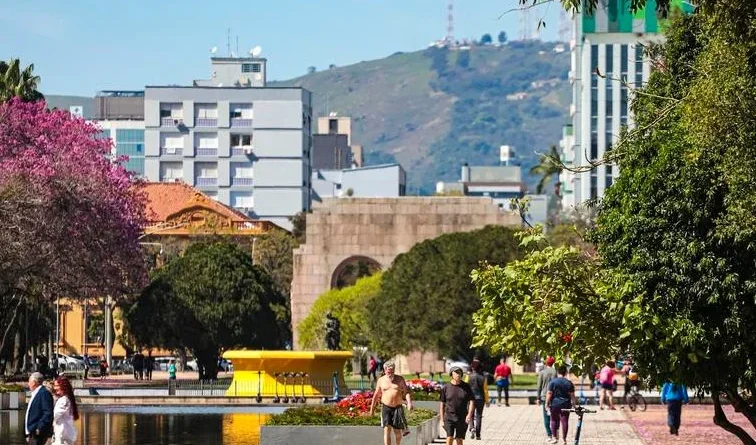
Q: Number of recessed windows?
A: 11